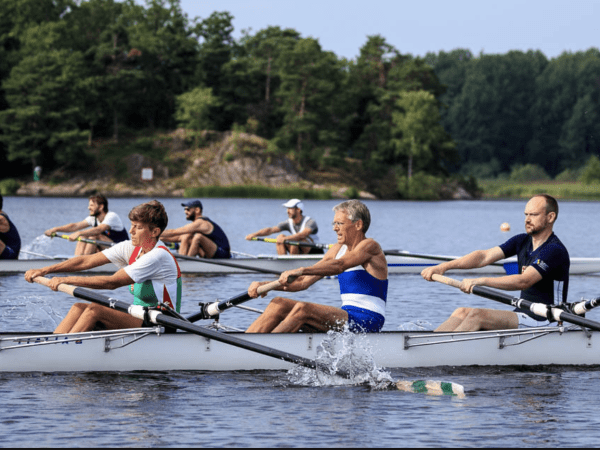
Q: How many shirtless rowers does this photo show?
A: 0